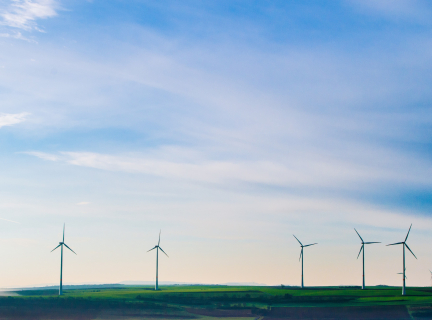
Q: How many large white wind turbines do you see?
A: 5